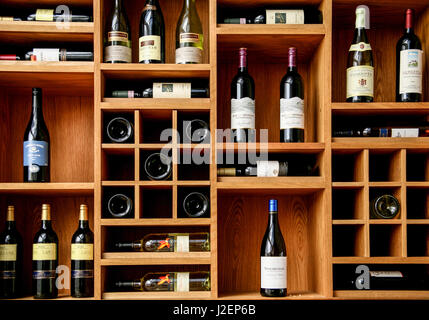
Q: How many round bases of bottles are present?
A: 6